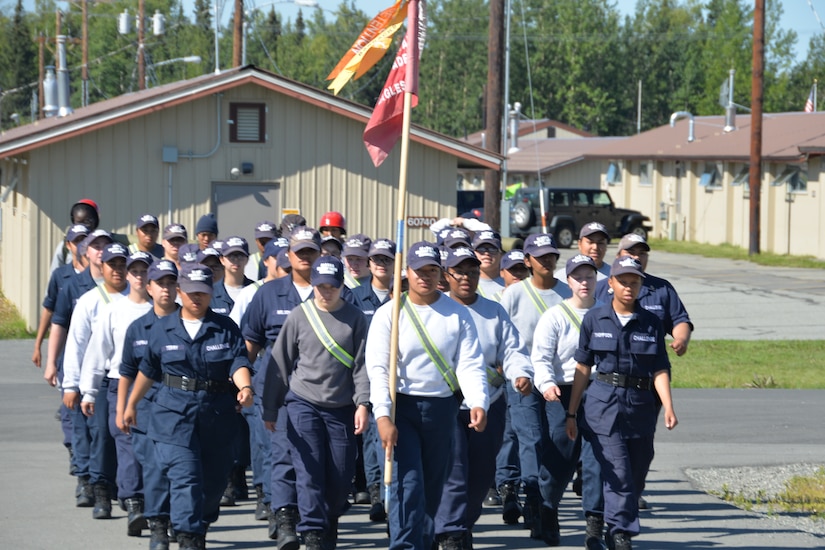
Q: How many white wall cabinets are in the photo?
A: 0